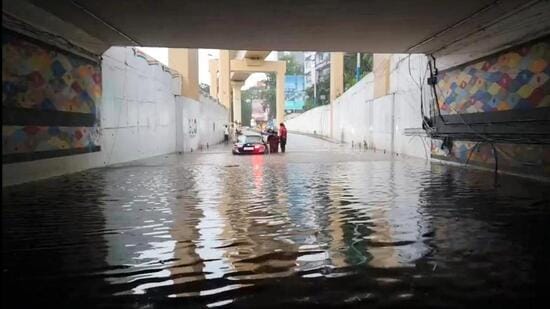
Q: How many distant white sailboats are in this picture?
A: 0